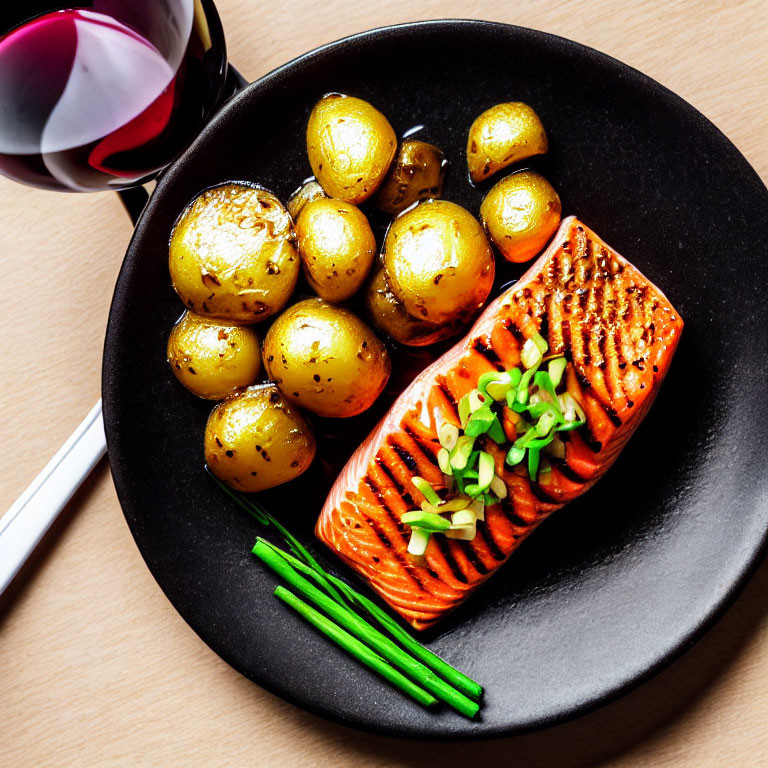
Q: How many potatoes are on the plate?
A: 12